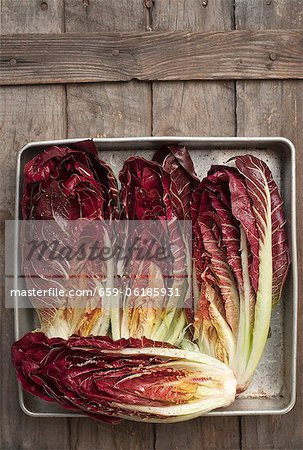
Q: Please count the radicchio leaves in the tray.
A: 4